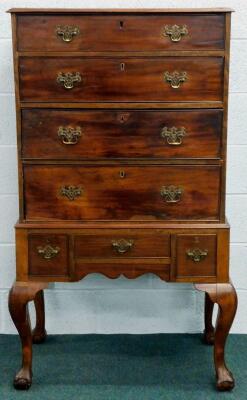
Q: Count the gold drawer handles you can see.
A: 11